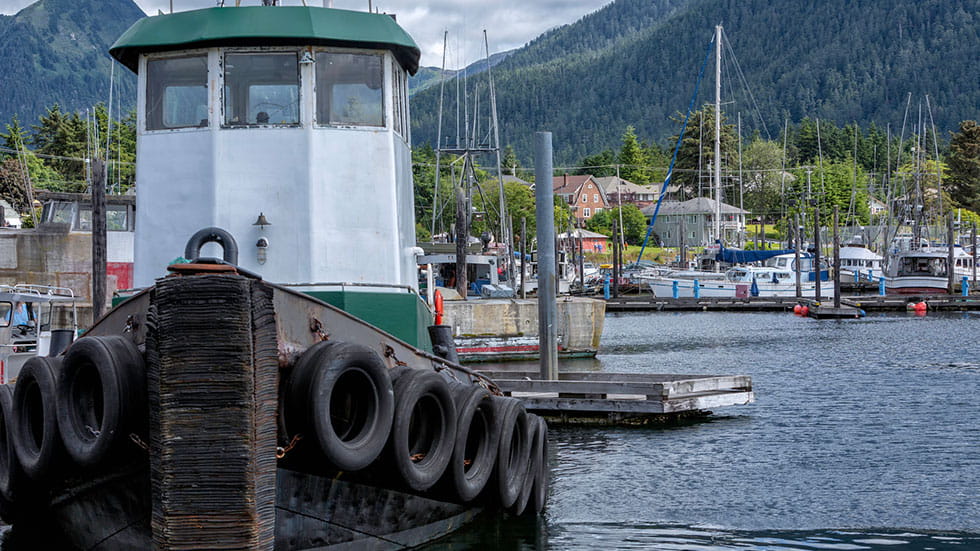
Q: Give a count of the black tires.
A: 9